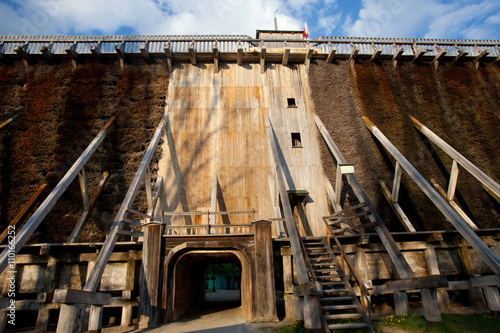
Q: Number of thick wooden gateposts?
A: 2